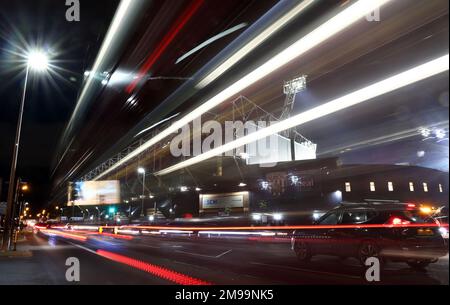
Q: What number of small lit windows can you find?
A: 6